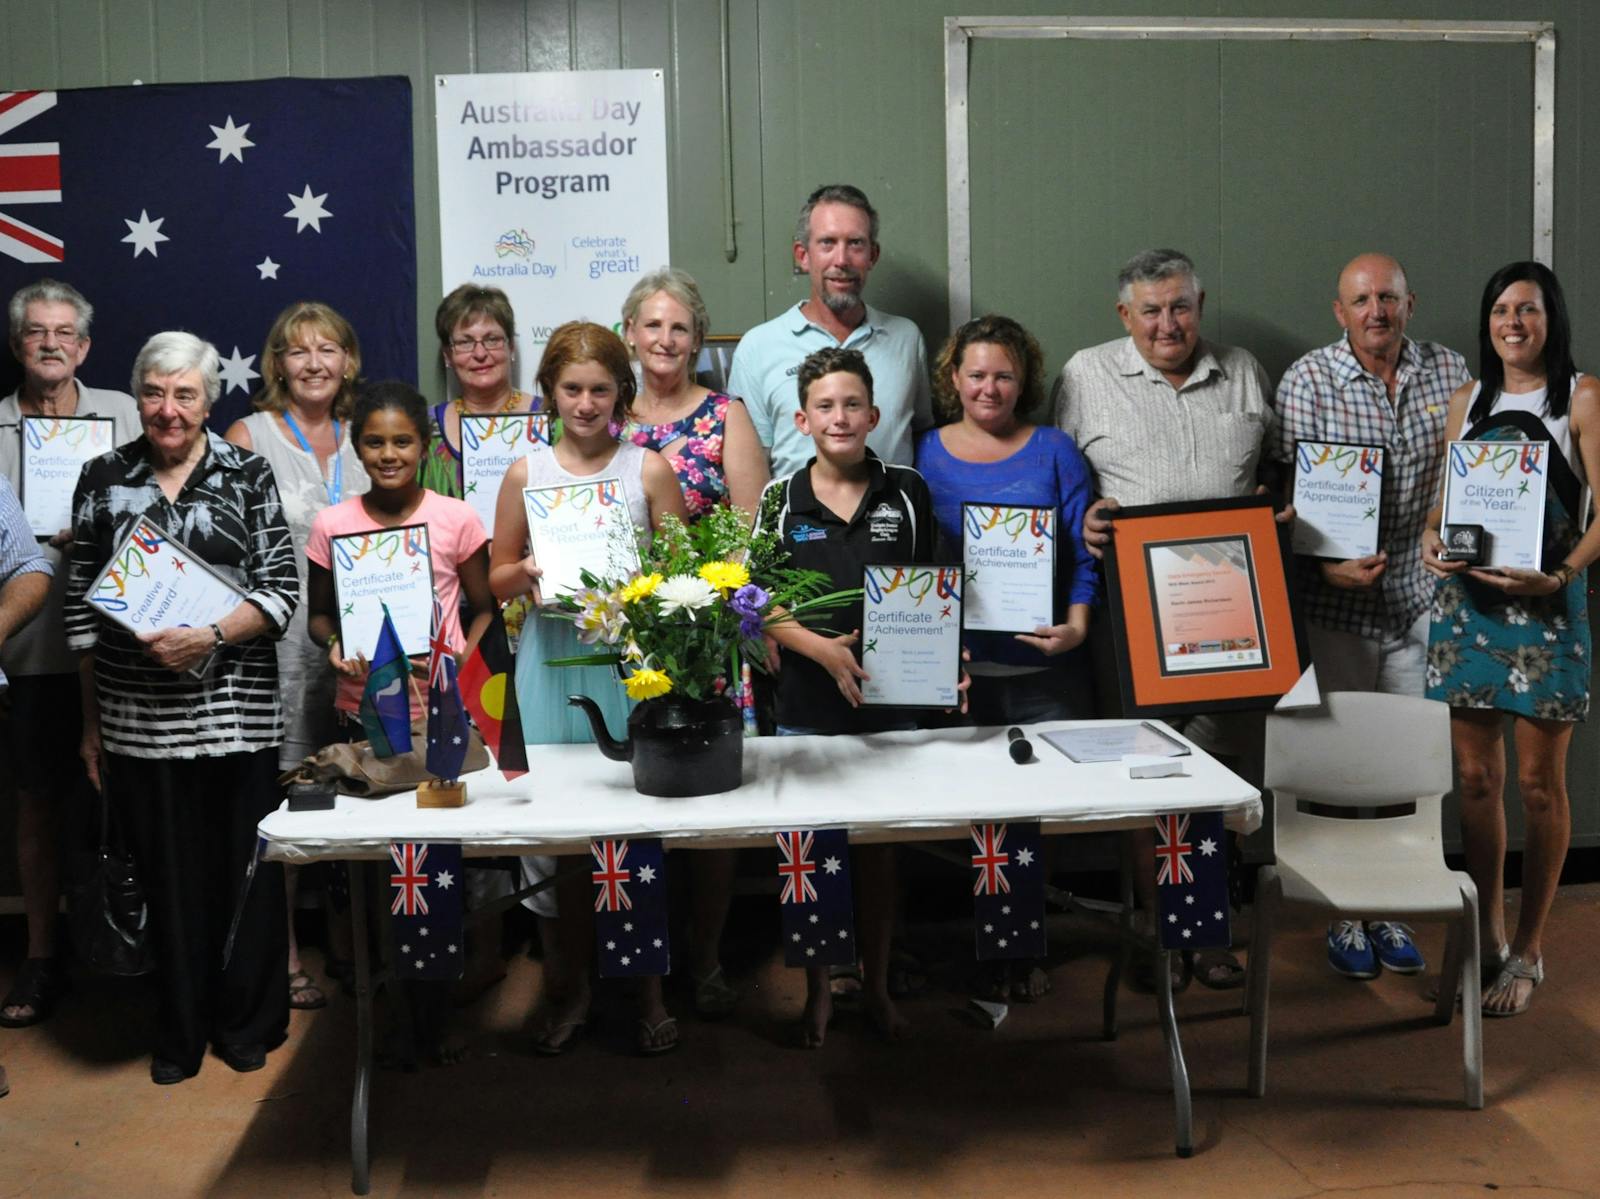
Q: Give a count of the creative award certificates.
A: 1